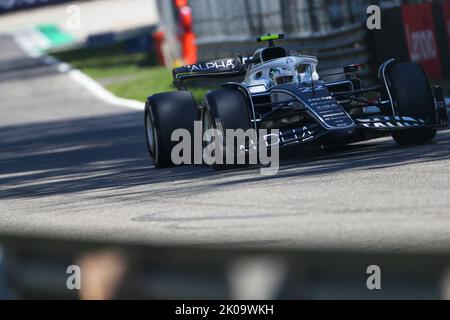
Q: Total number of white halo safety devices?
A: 1